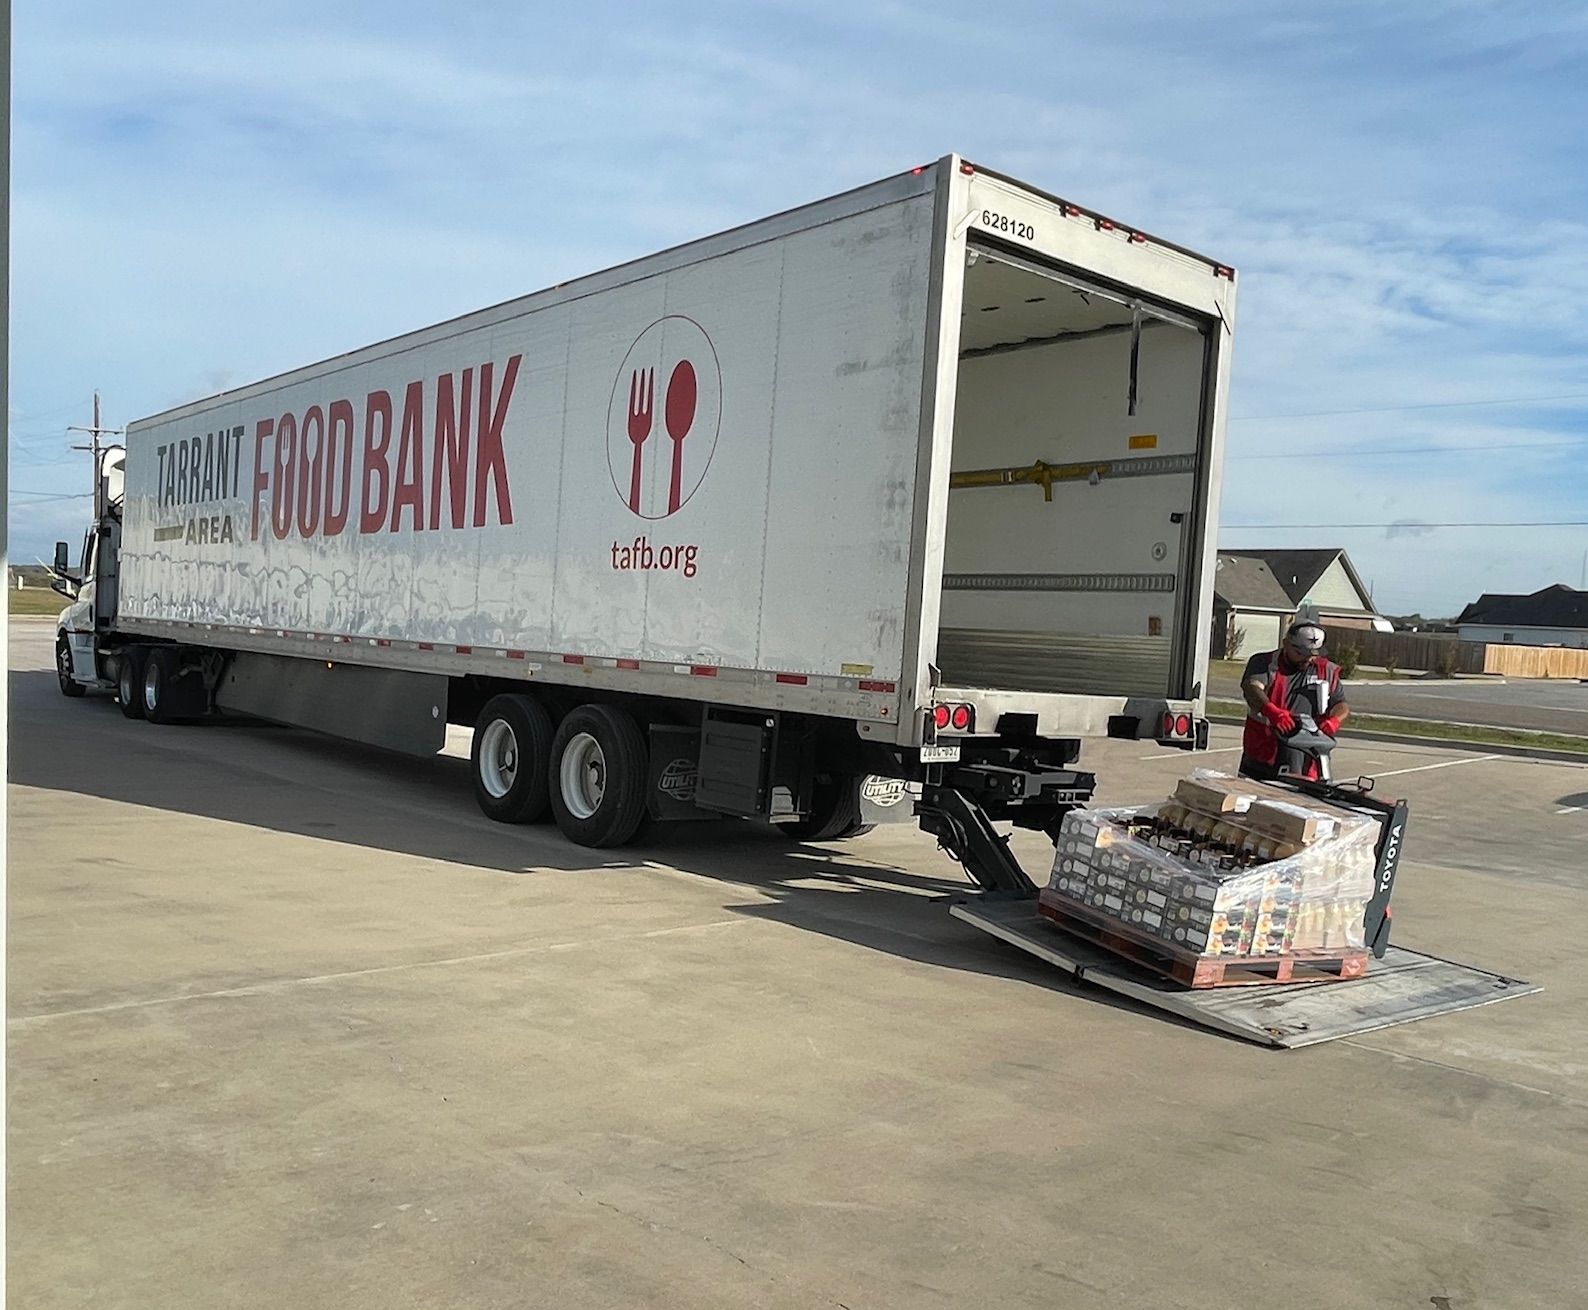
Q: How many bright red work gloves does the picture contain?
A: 2